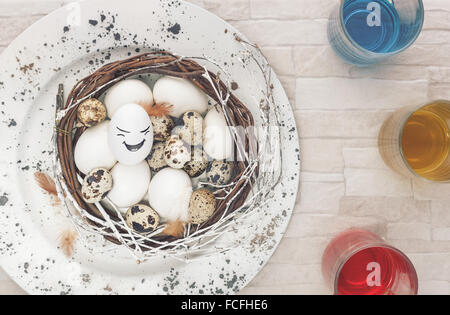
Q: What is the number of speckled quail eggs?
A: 10